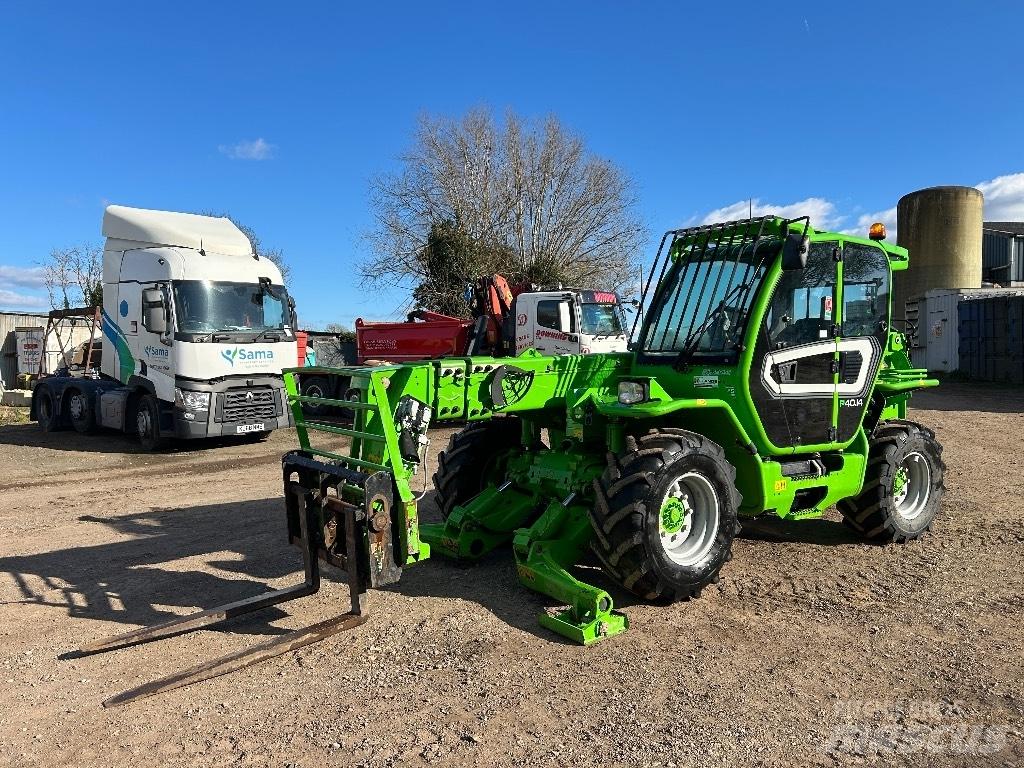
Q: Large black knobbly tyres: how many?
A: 3